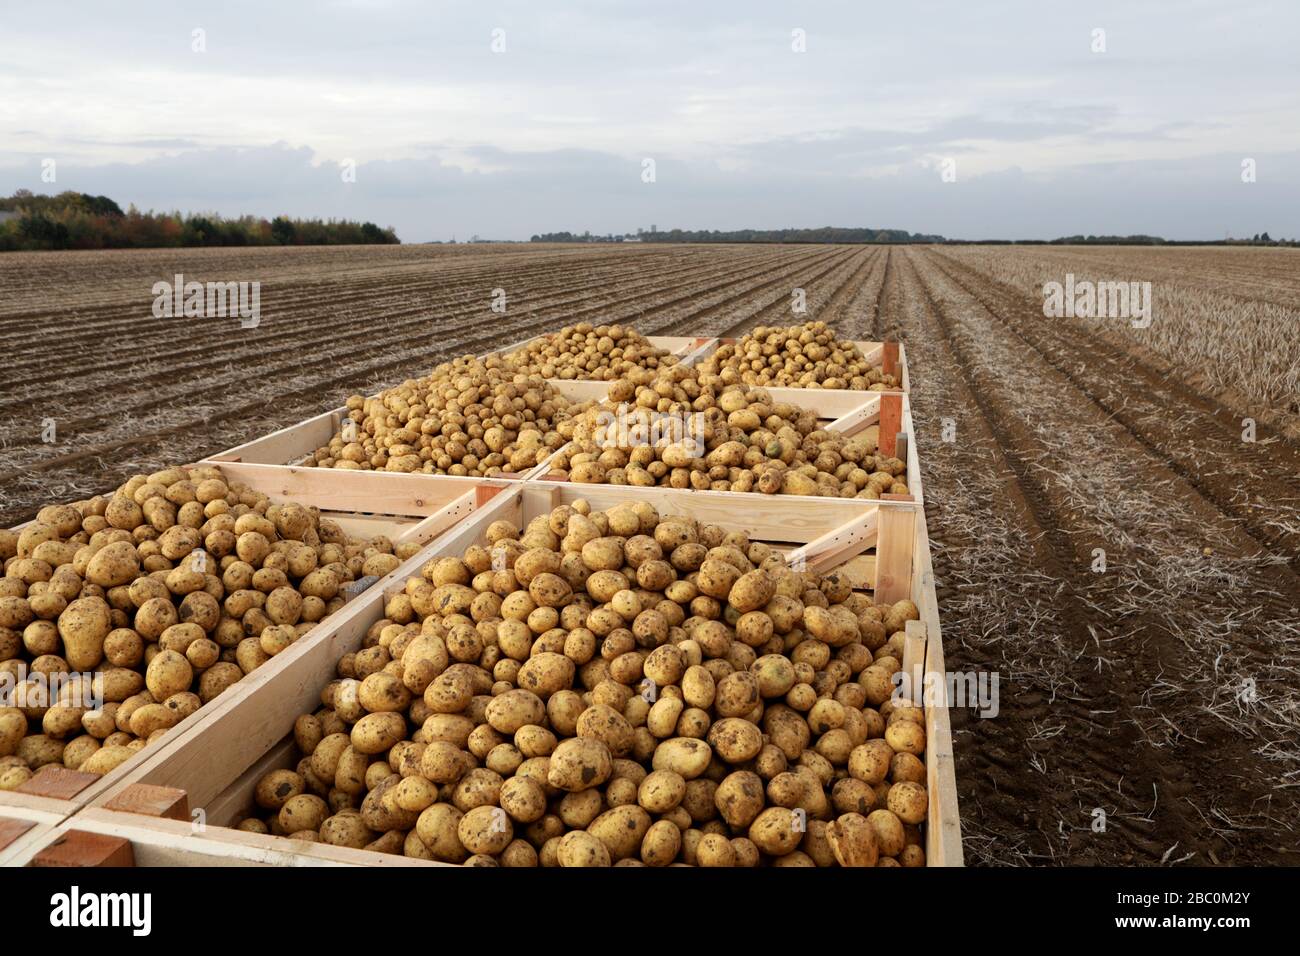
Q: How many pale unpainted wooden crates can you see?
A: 6